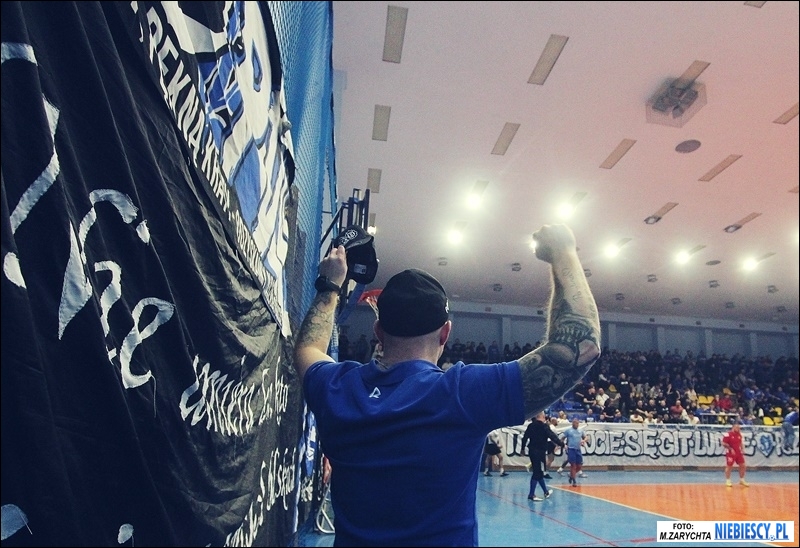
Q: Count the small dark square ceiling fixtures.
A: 11